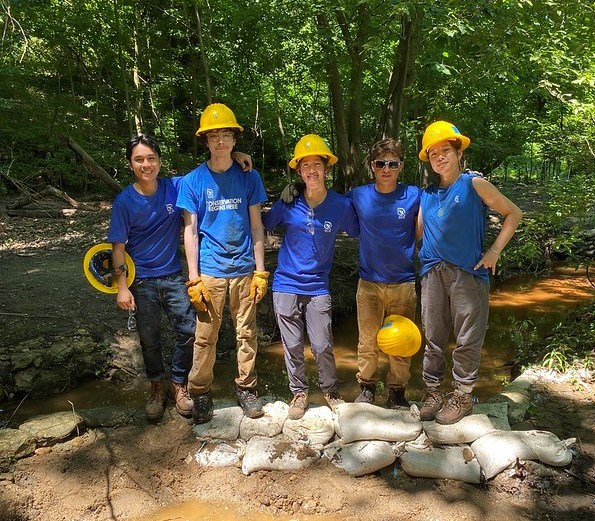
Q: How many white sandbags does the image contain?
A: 10